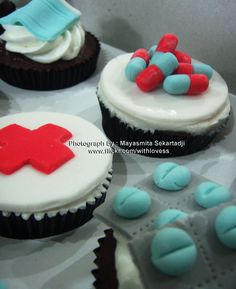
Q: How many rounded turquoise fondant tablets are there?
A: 6